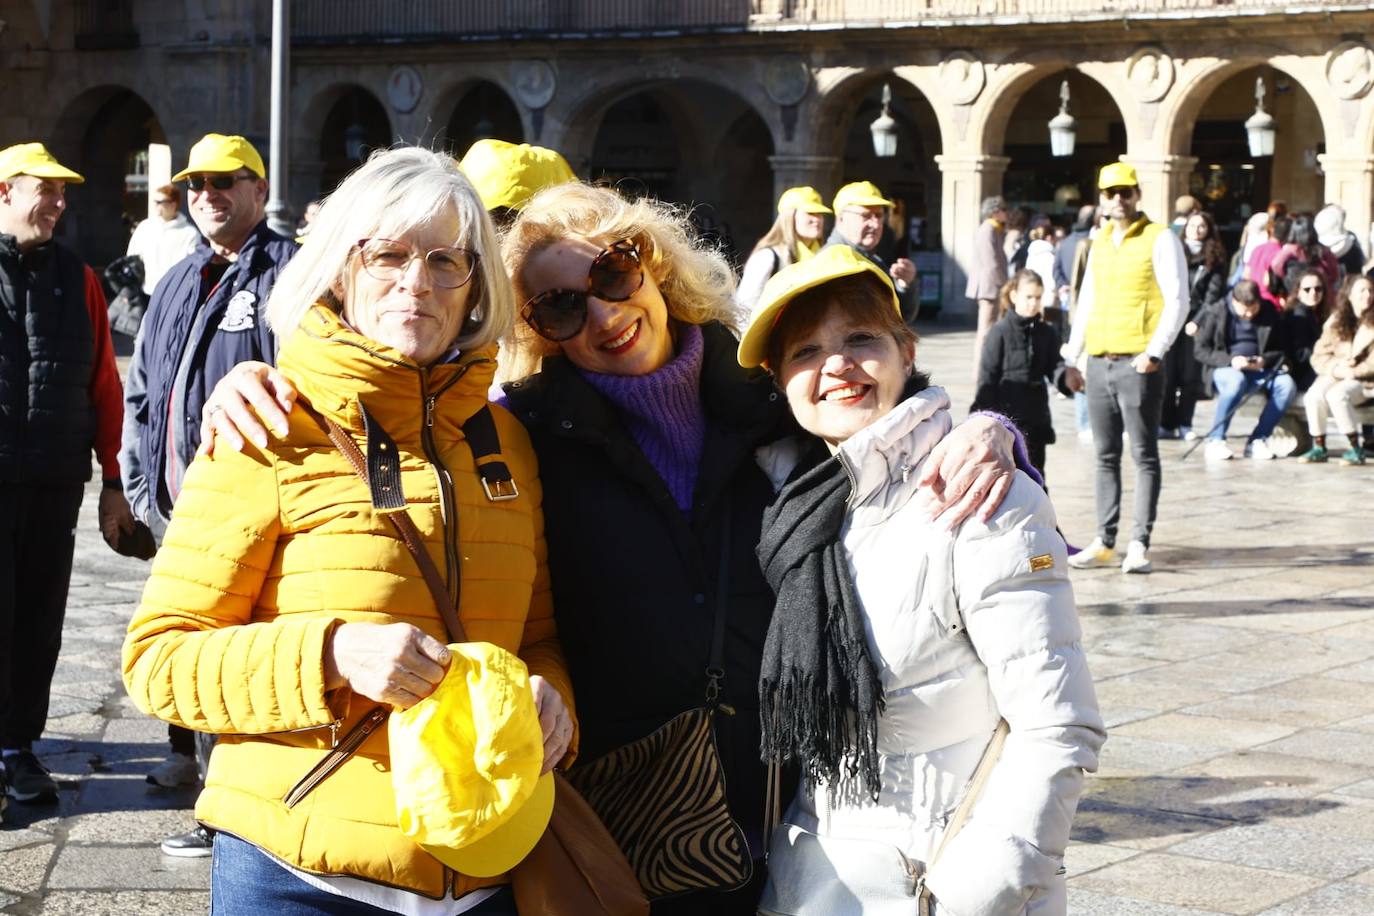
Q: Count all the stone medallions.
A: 6